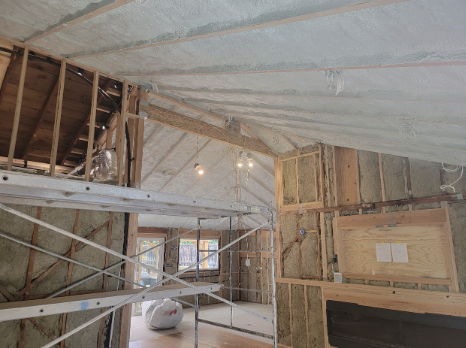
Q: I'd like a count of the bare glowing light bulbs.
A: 3